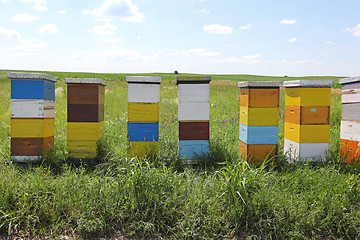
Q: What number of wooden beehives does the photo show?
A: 7